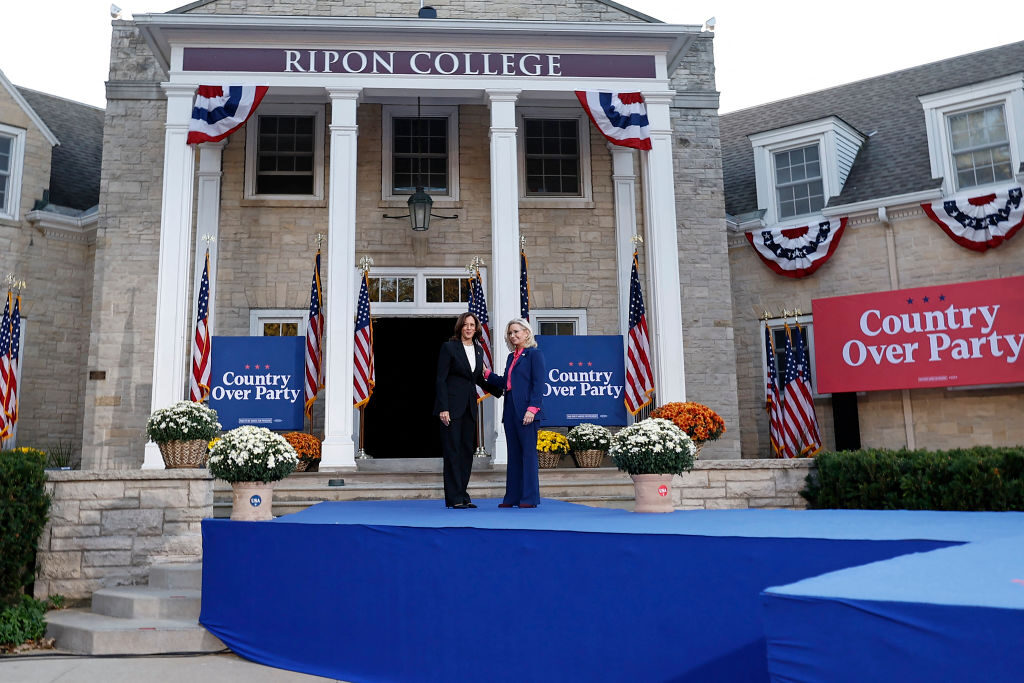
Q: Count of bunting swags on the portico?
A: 2